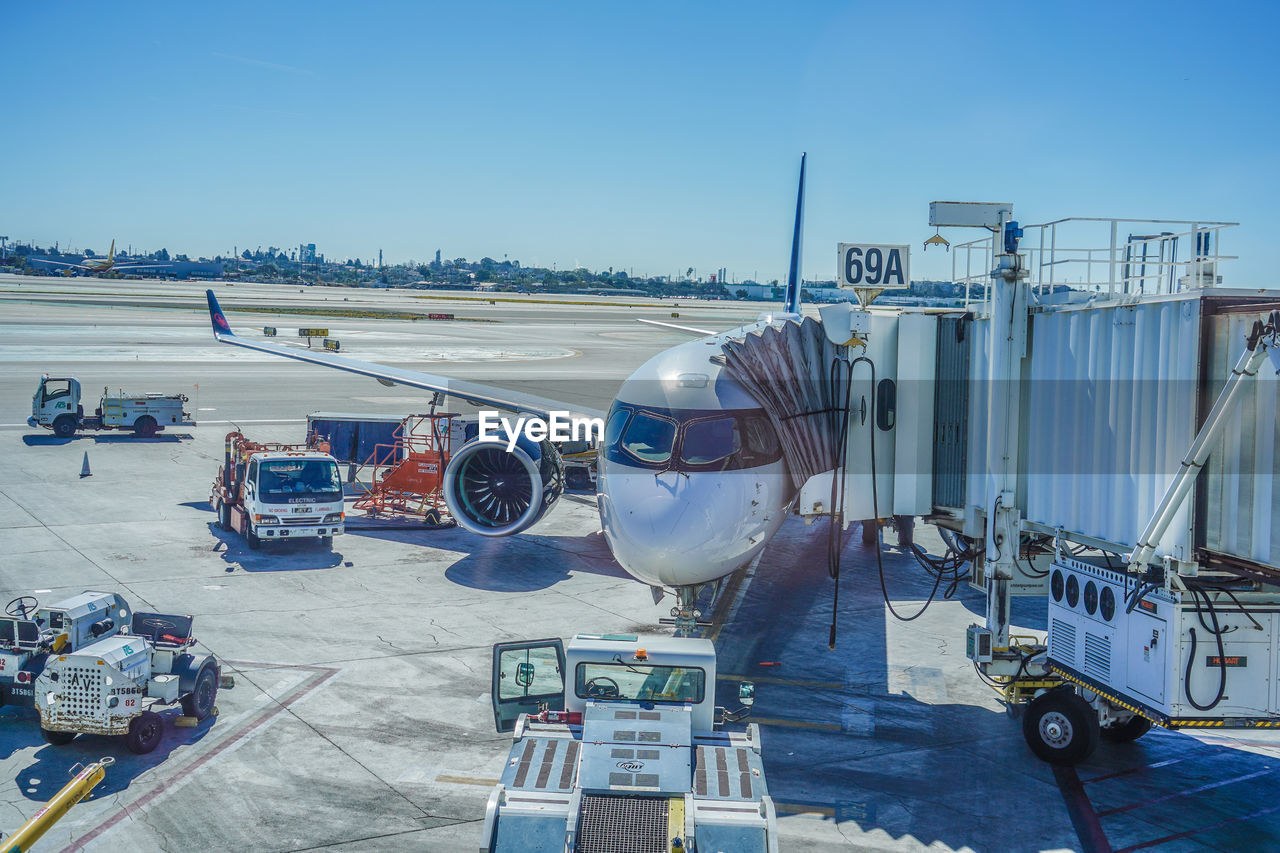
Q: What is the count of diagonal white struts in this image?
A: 2